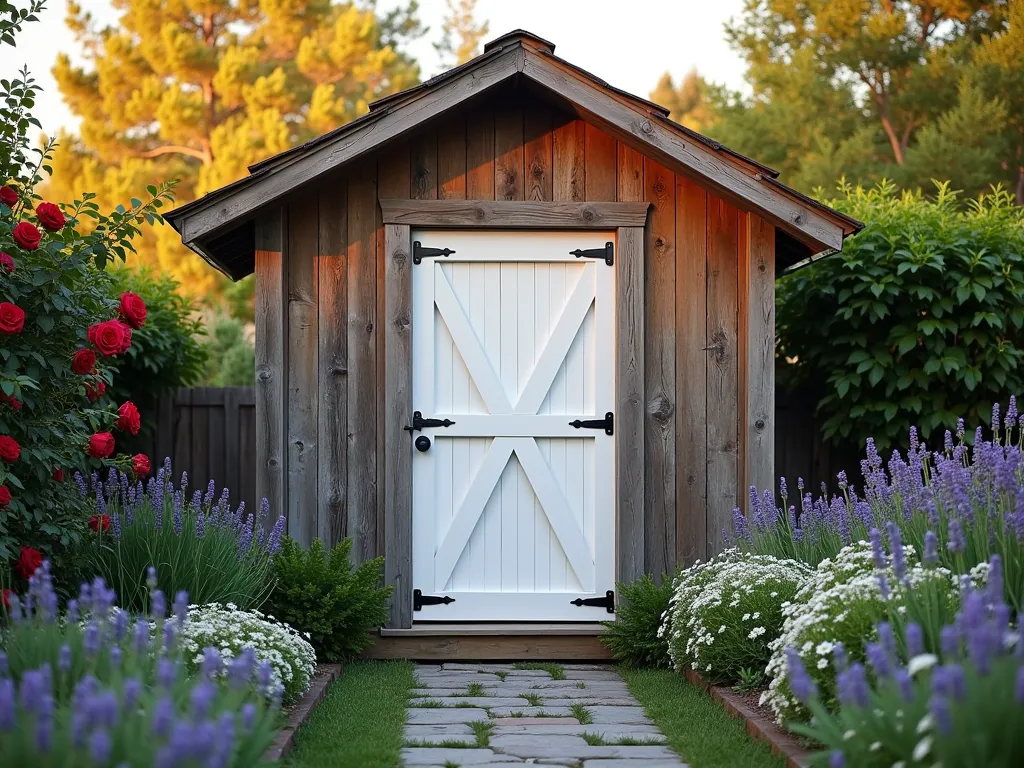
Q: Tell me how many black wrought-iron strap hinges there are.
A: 6